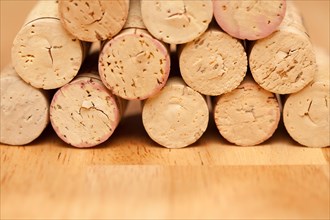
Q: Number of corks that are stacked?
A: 12